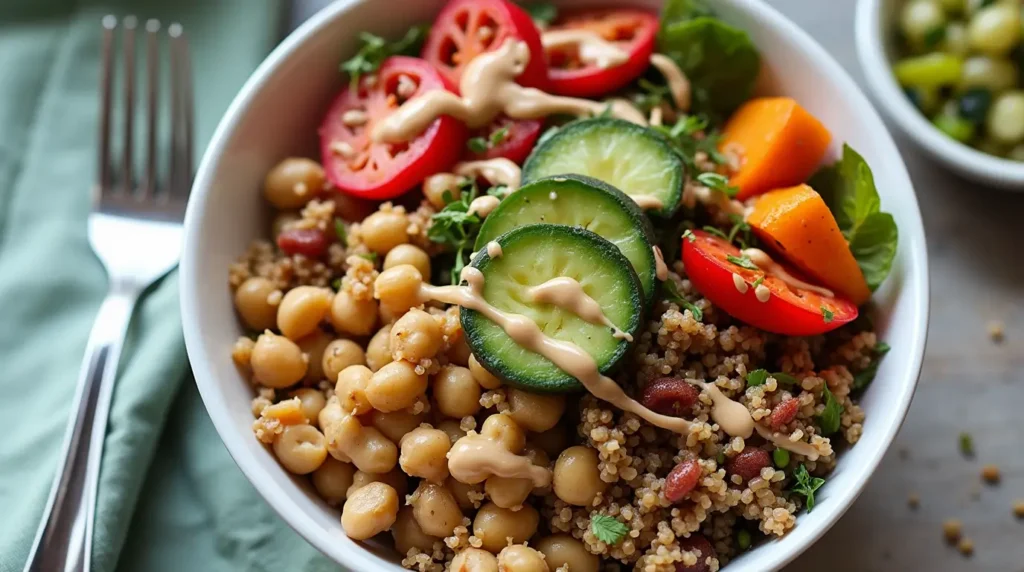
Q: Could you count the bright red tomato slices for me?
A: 5